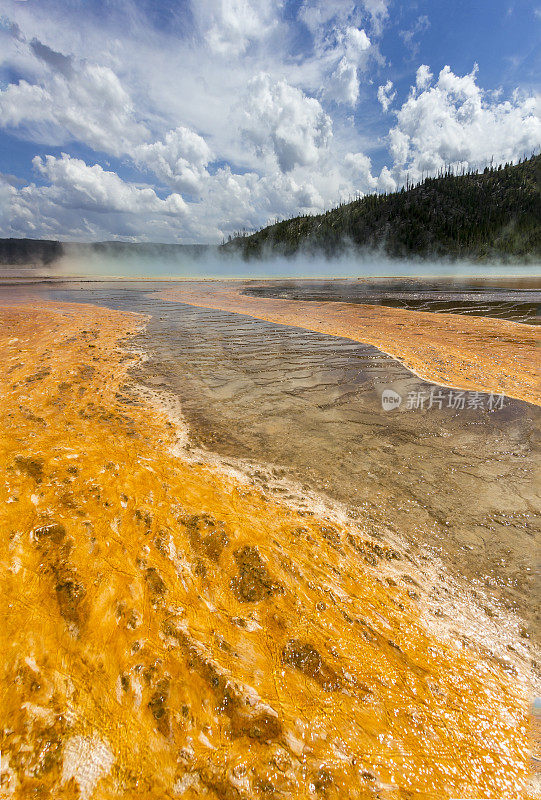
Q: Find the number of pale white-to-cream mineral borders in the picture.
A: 2